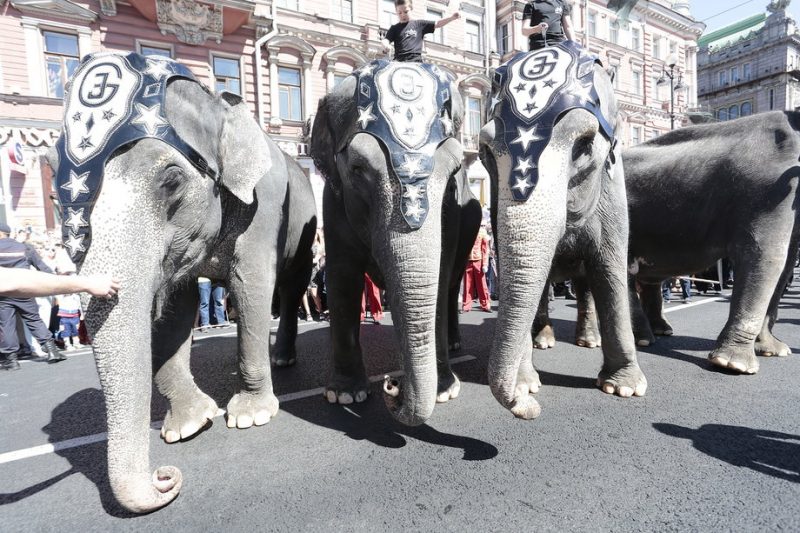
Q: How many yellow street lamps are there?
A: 0